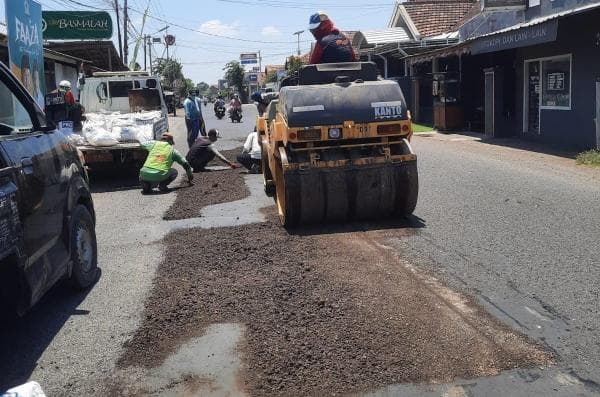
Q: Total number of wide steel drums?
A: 1